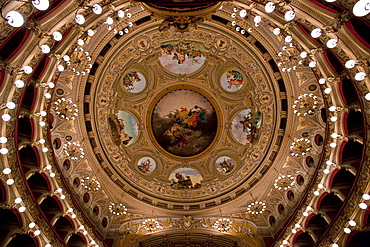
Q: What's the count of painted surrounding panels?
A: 8